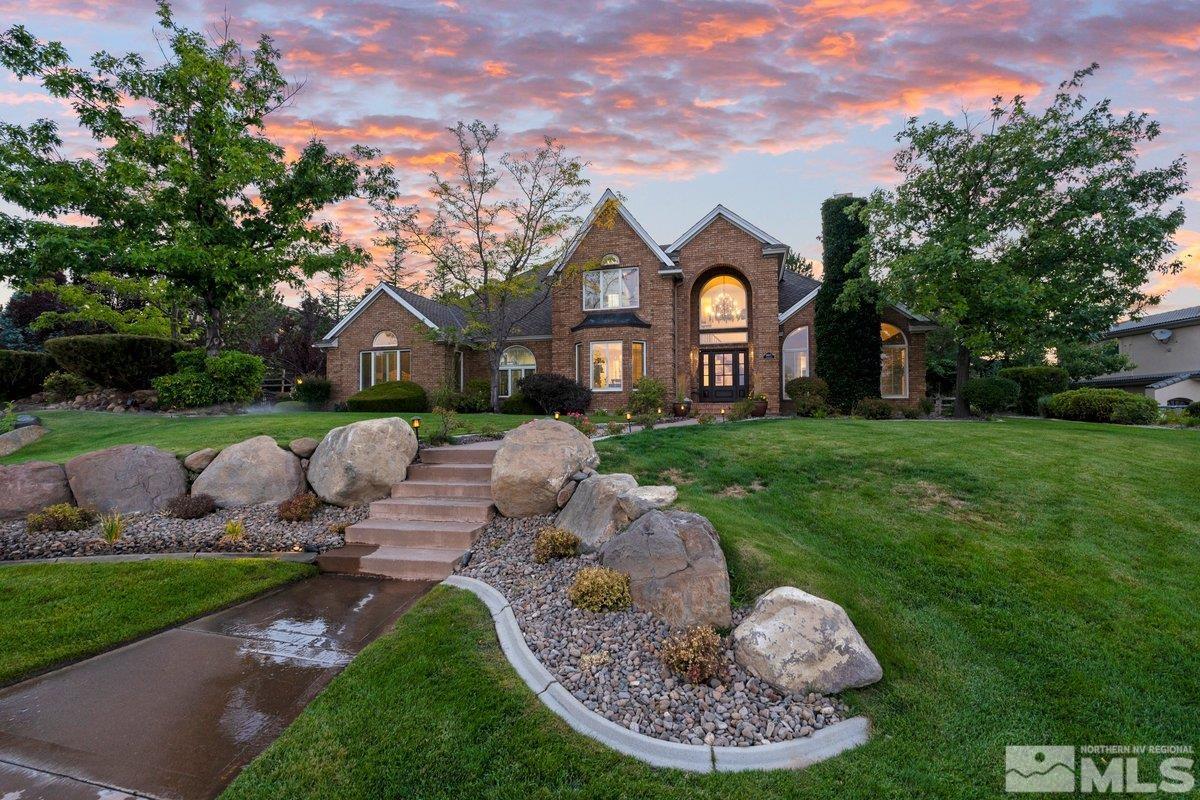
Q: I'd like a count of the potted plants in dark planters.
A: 2